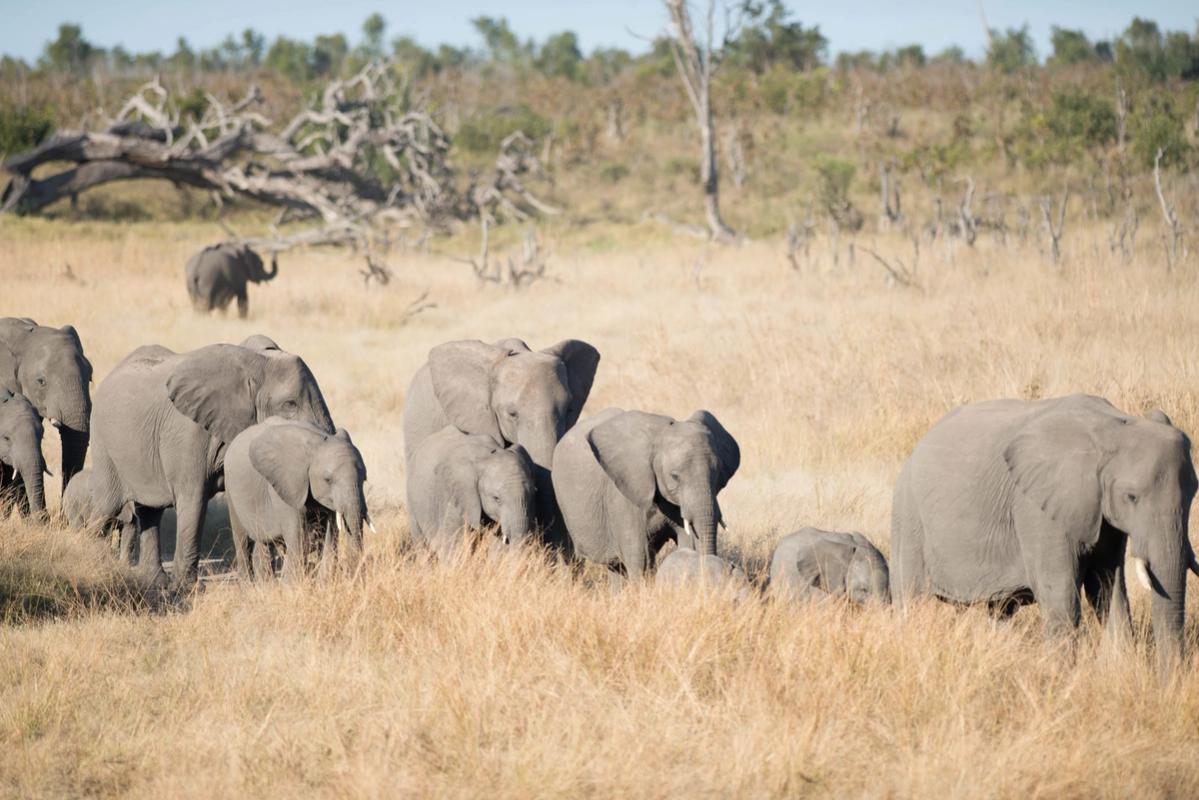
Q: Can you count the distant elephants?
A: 1